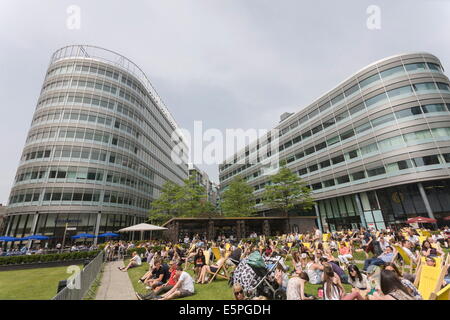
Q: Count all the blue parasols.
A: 4